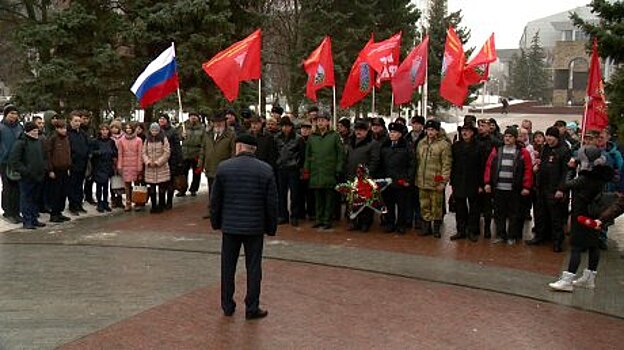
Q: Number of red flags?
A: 8